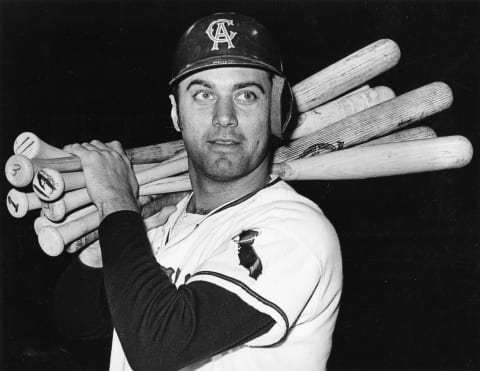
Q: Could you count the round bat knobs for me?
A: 7